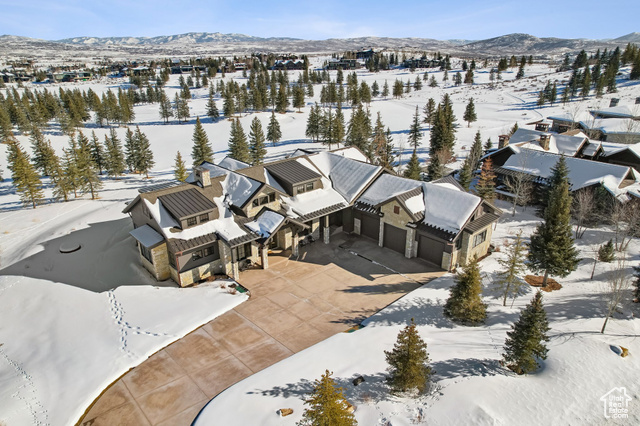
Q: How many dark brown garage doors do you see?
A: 3